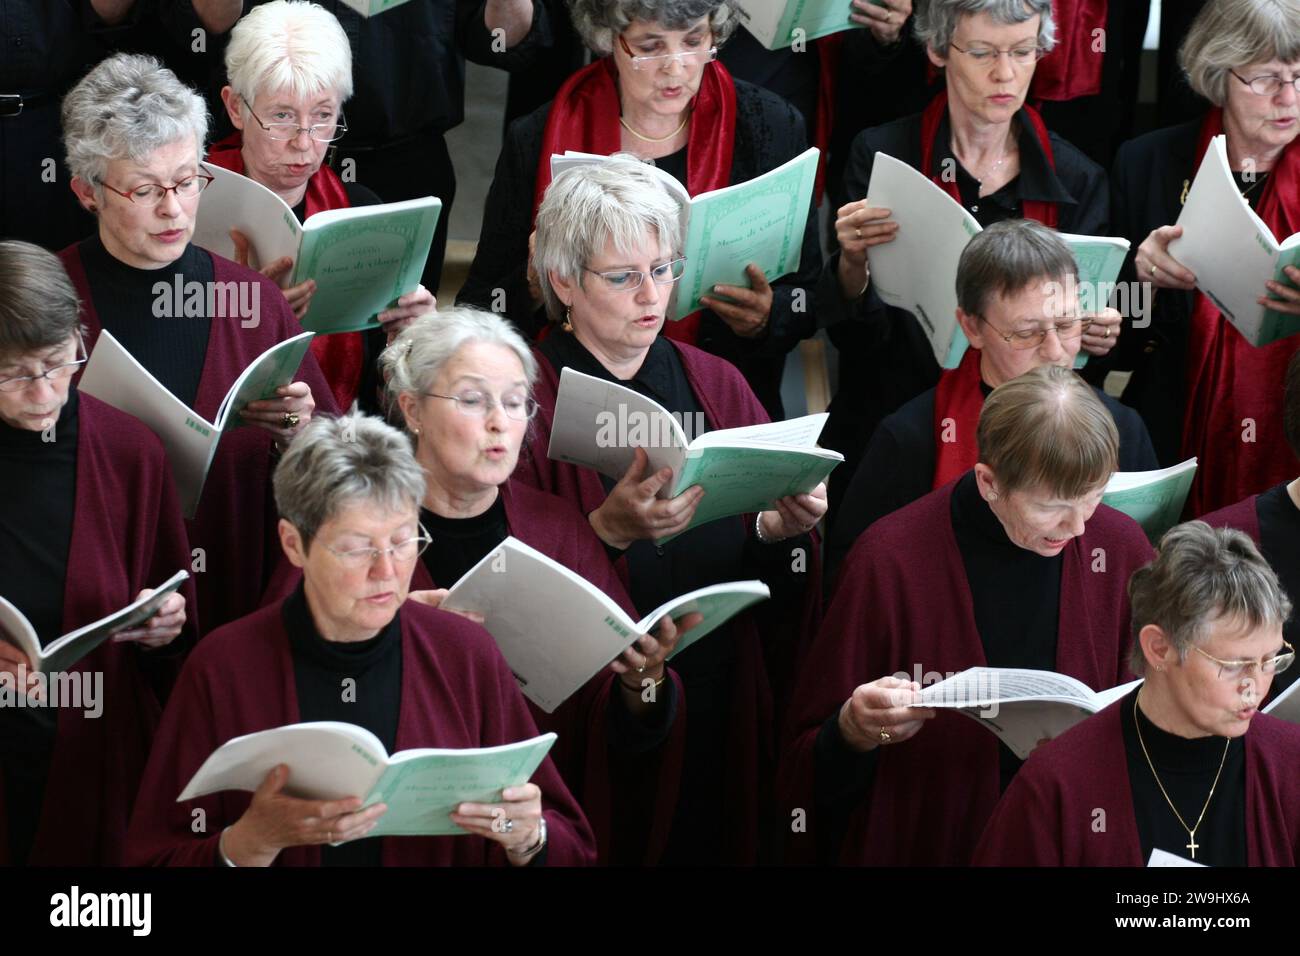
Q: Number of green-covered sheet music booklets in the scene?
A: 12